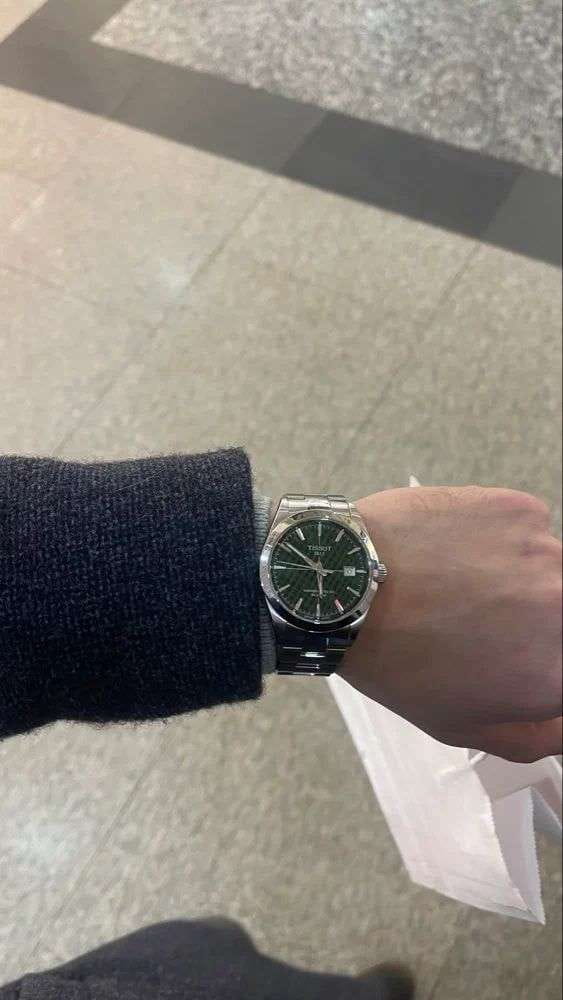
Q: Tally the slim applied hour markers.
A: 12